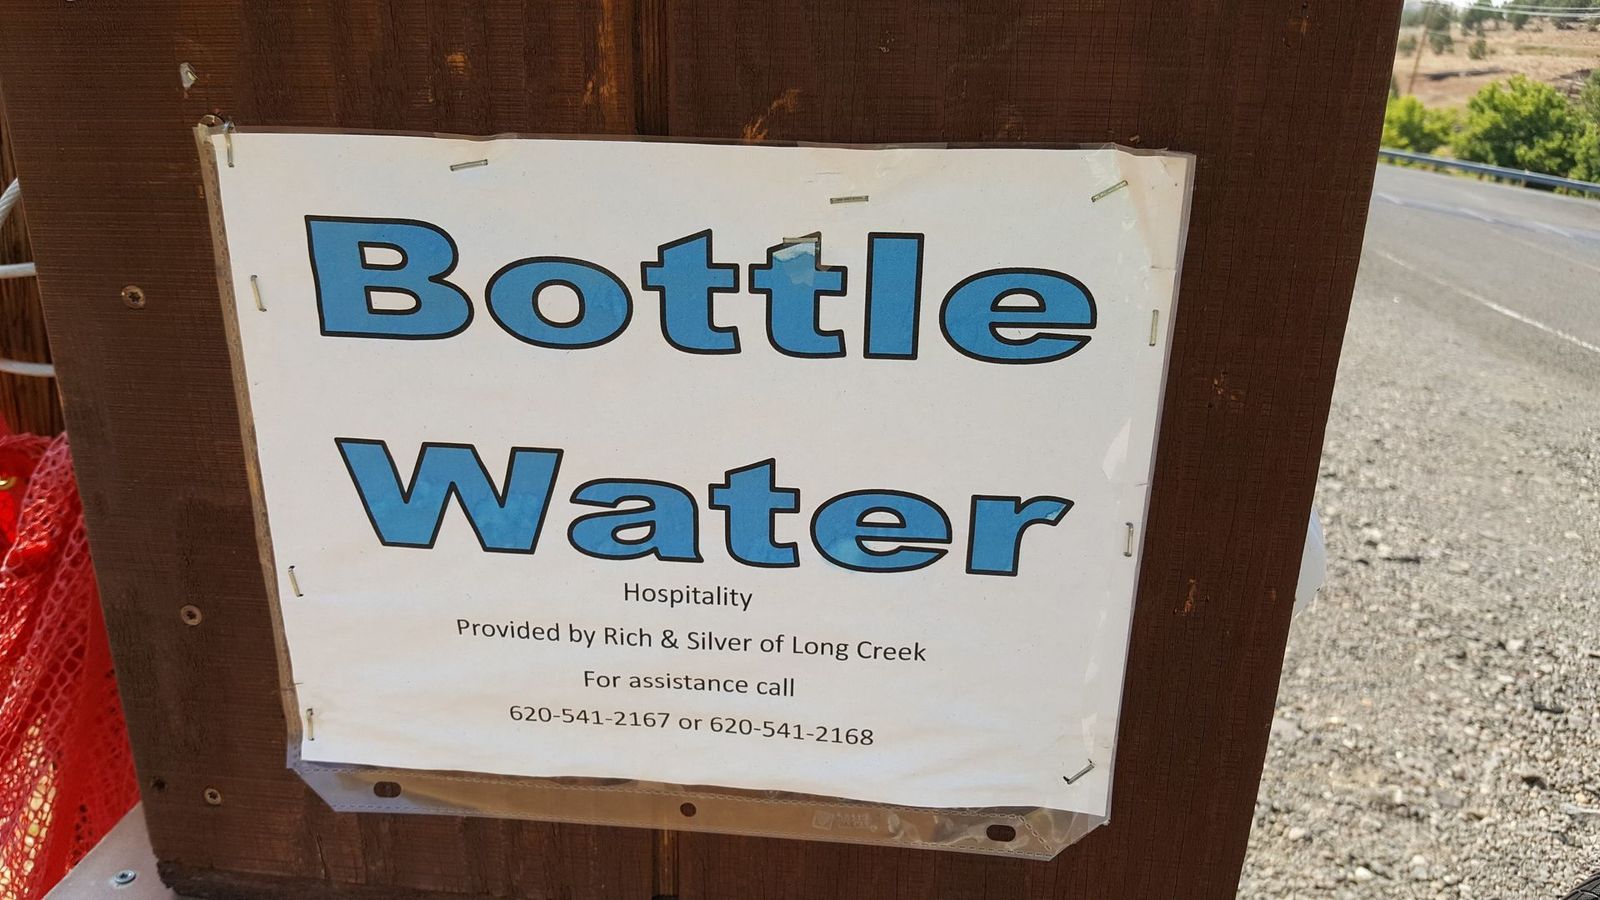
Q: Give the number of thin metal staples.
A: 11